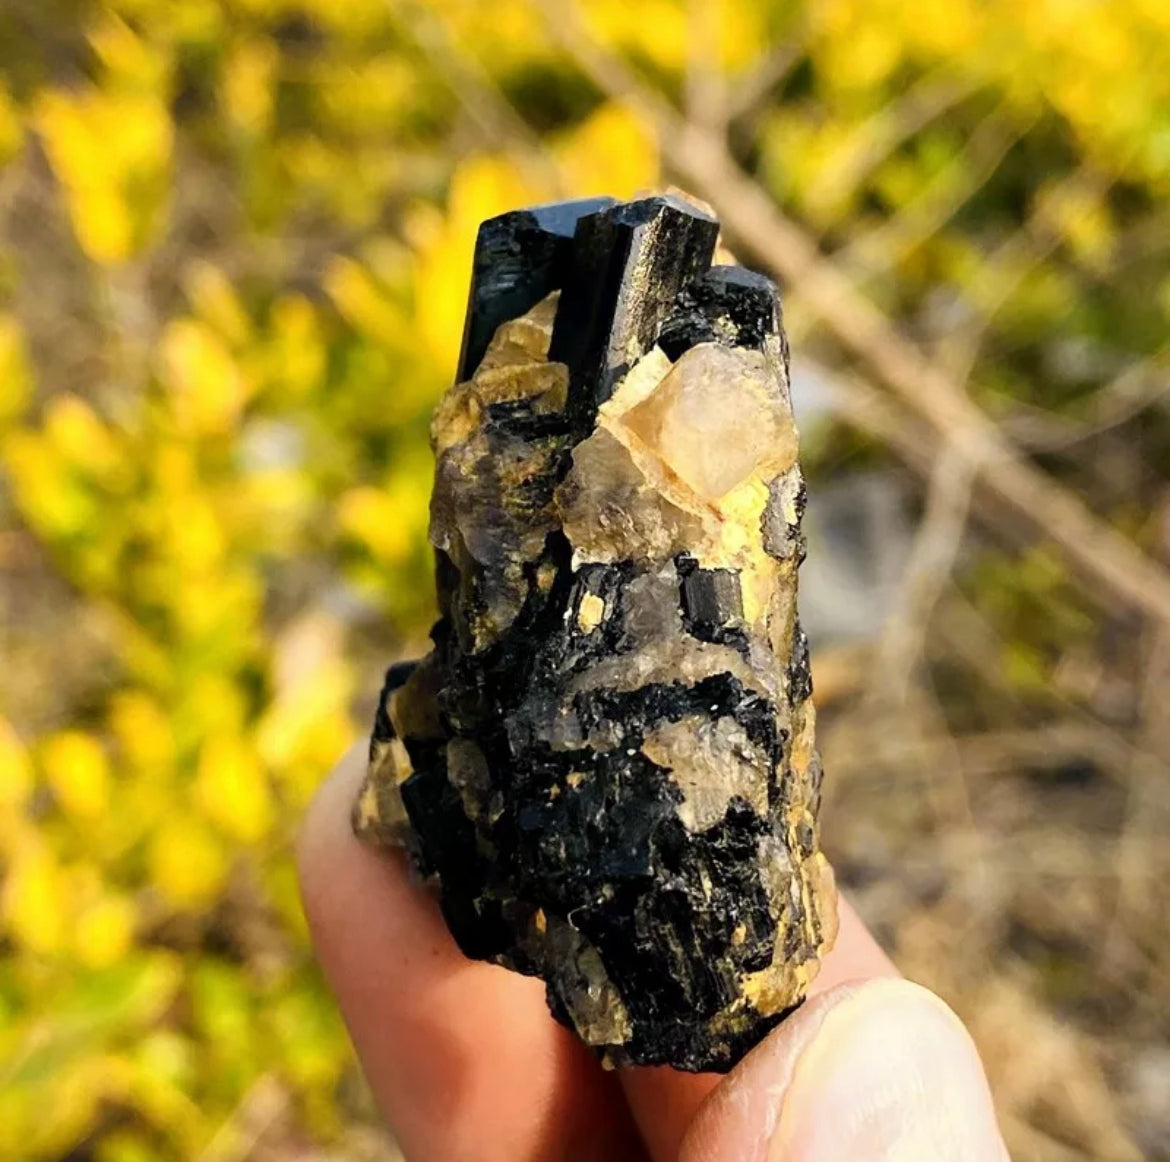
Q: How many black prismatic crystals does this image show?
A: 3